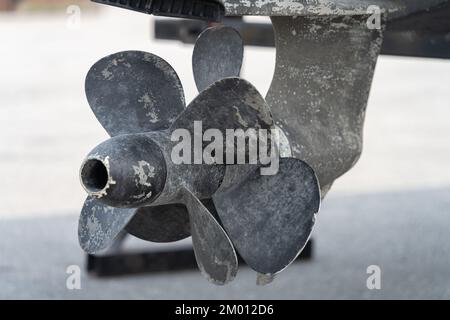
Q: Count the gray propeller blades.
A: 7